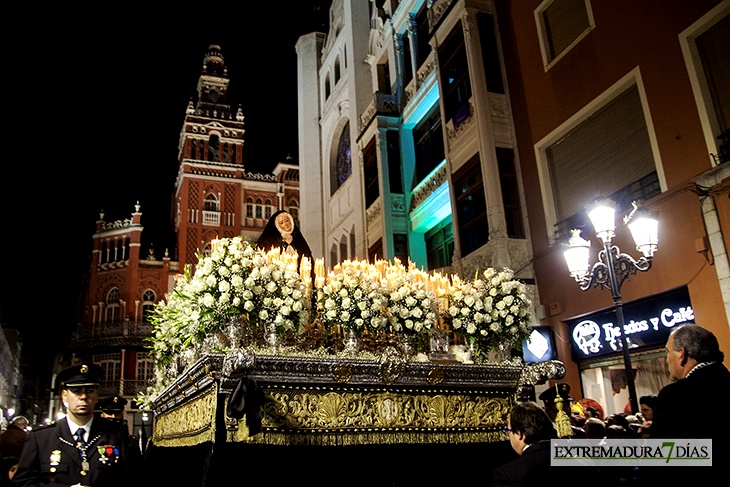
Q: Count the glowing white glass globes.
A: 3